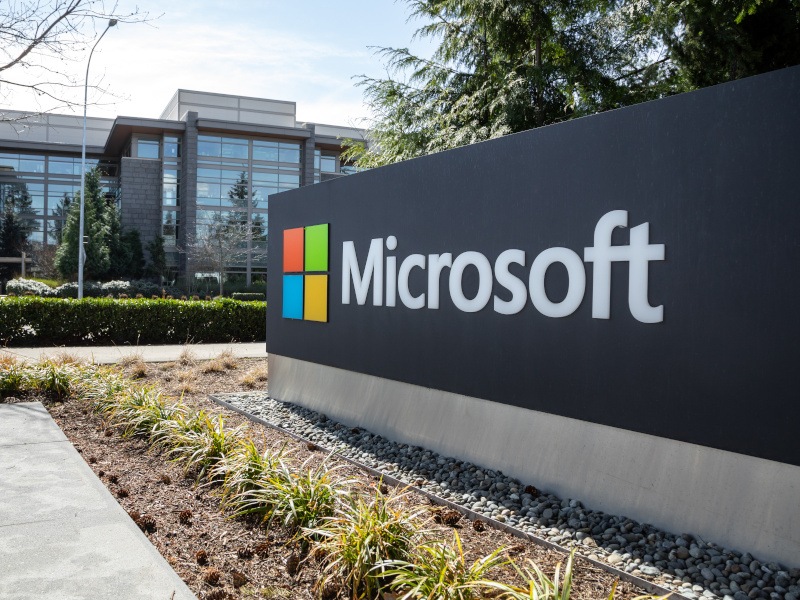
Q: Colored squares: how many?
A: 4